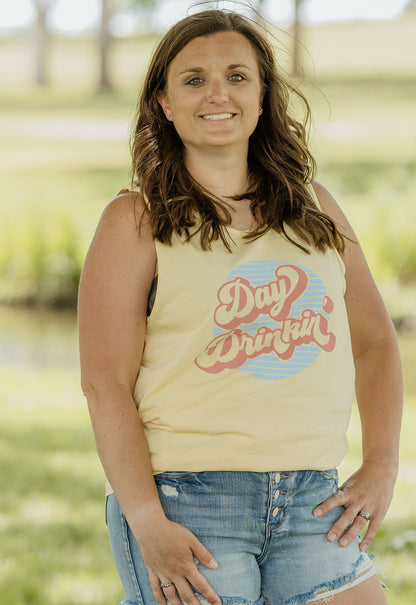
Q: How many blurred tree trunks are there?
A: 3